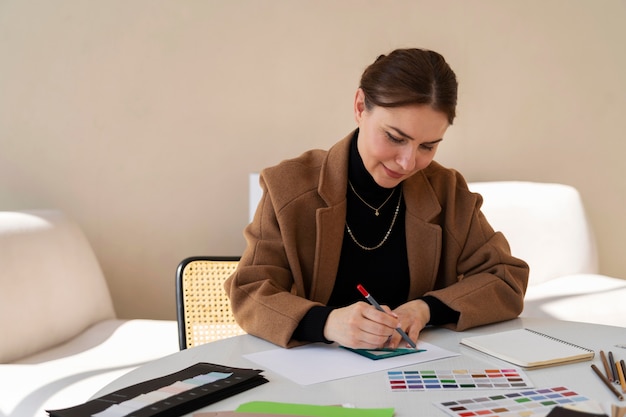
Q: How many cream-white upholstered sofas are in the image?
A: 2